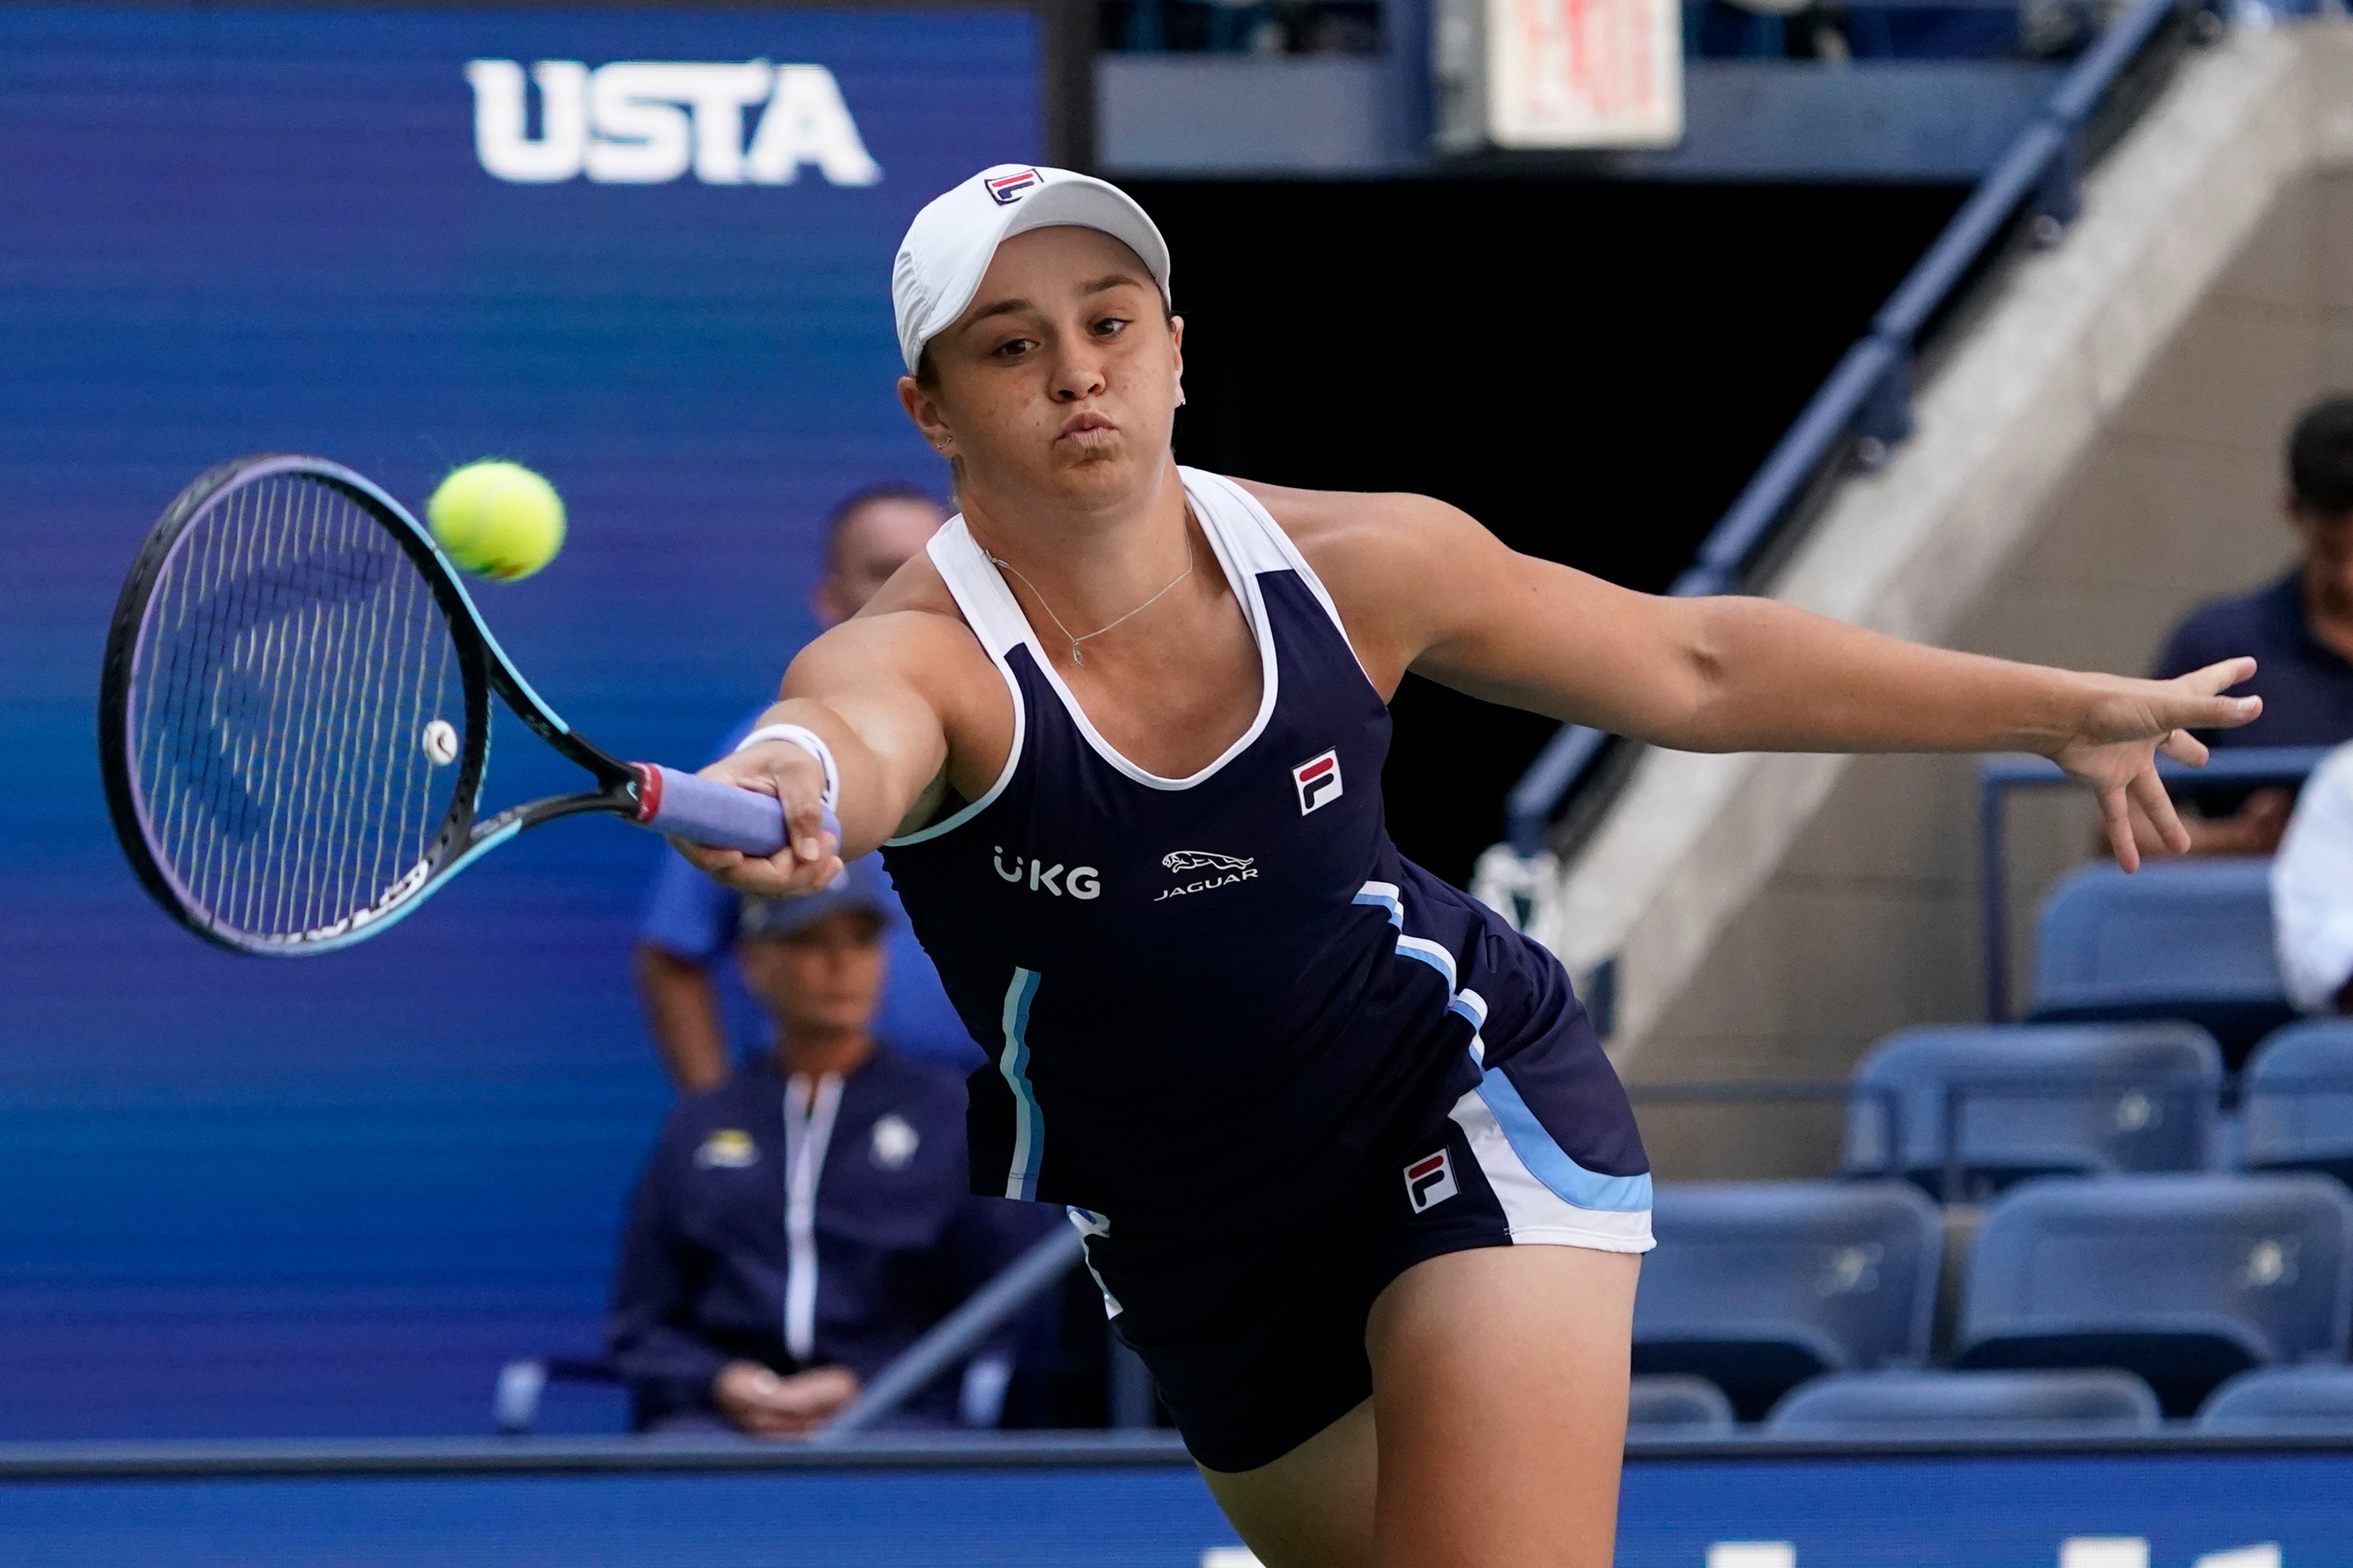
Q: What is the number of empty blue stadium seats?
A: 8